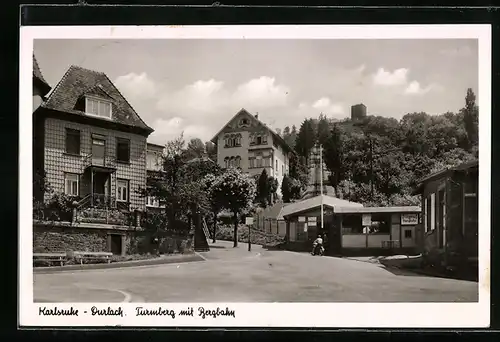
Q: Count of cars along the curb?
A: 0